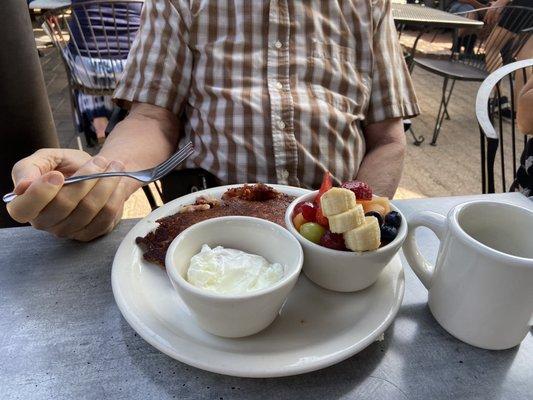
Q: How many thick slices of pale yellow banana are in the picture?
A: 3